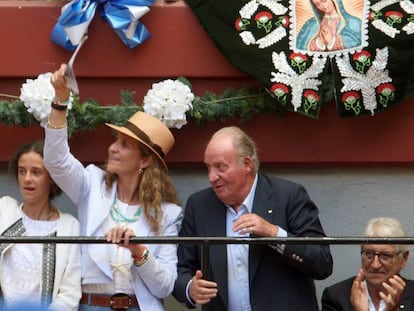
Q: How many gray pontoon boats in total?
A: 0